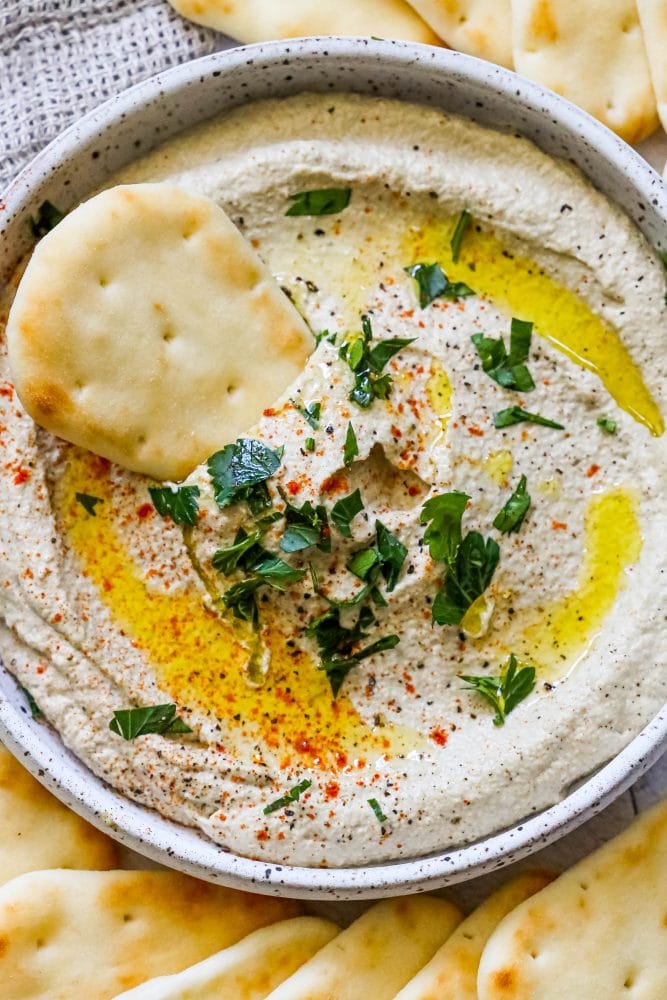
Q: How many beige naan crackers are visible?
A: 11